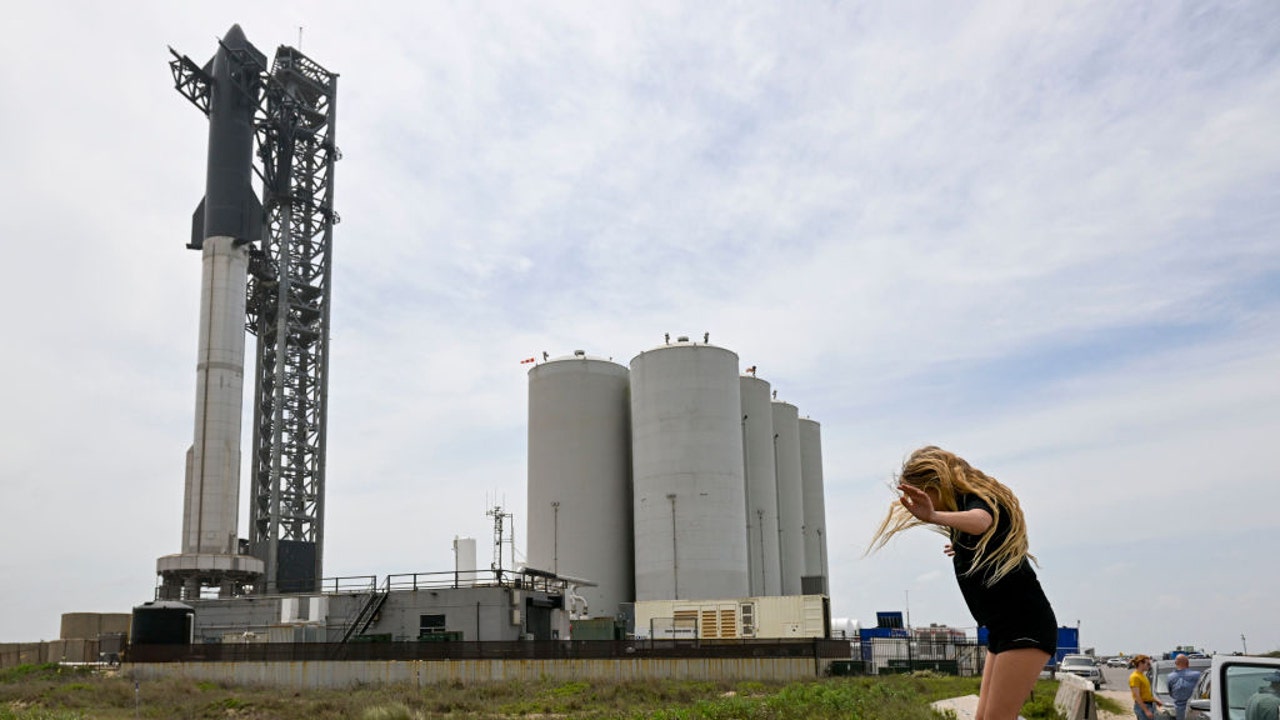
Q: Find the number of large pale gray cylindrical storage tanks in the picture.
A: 5